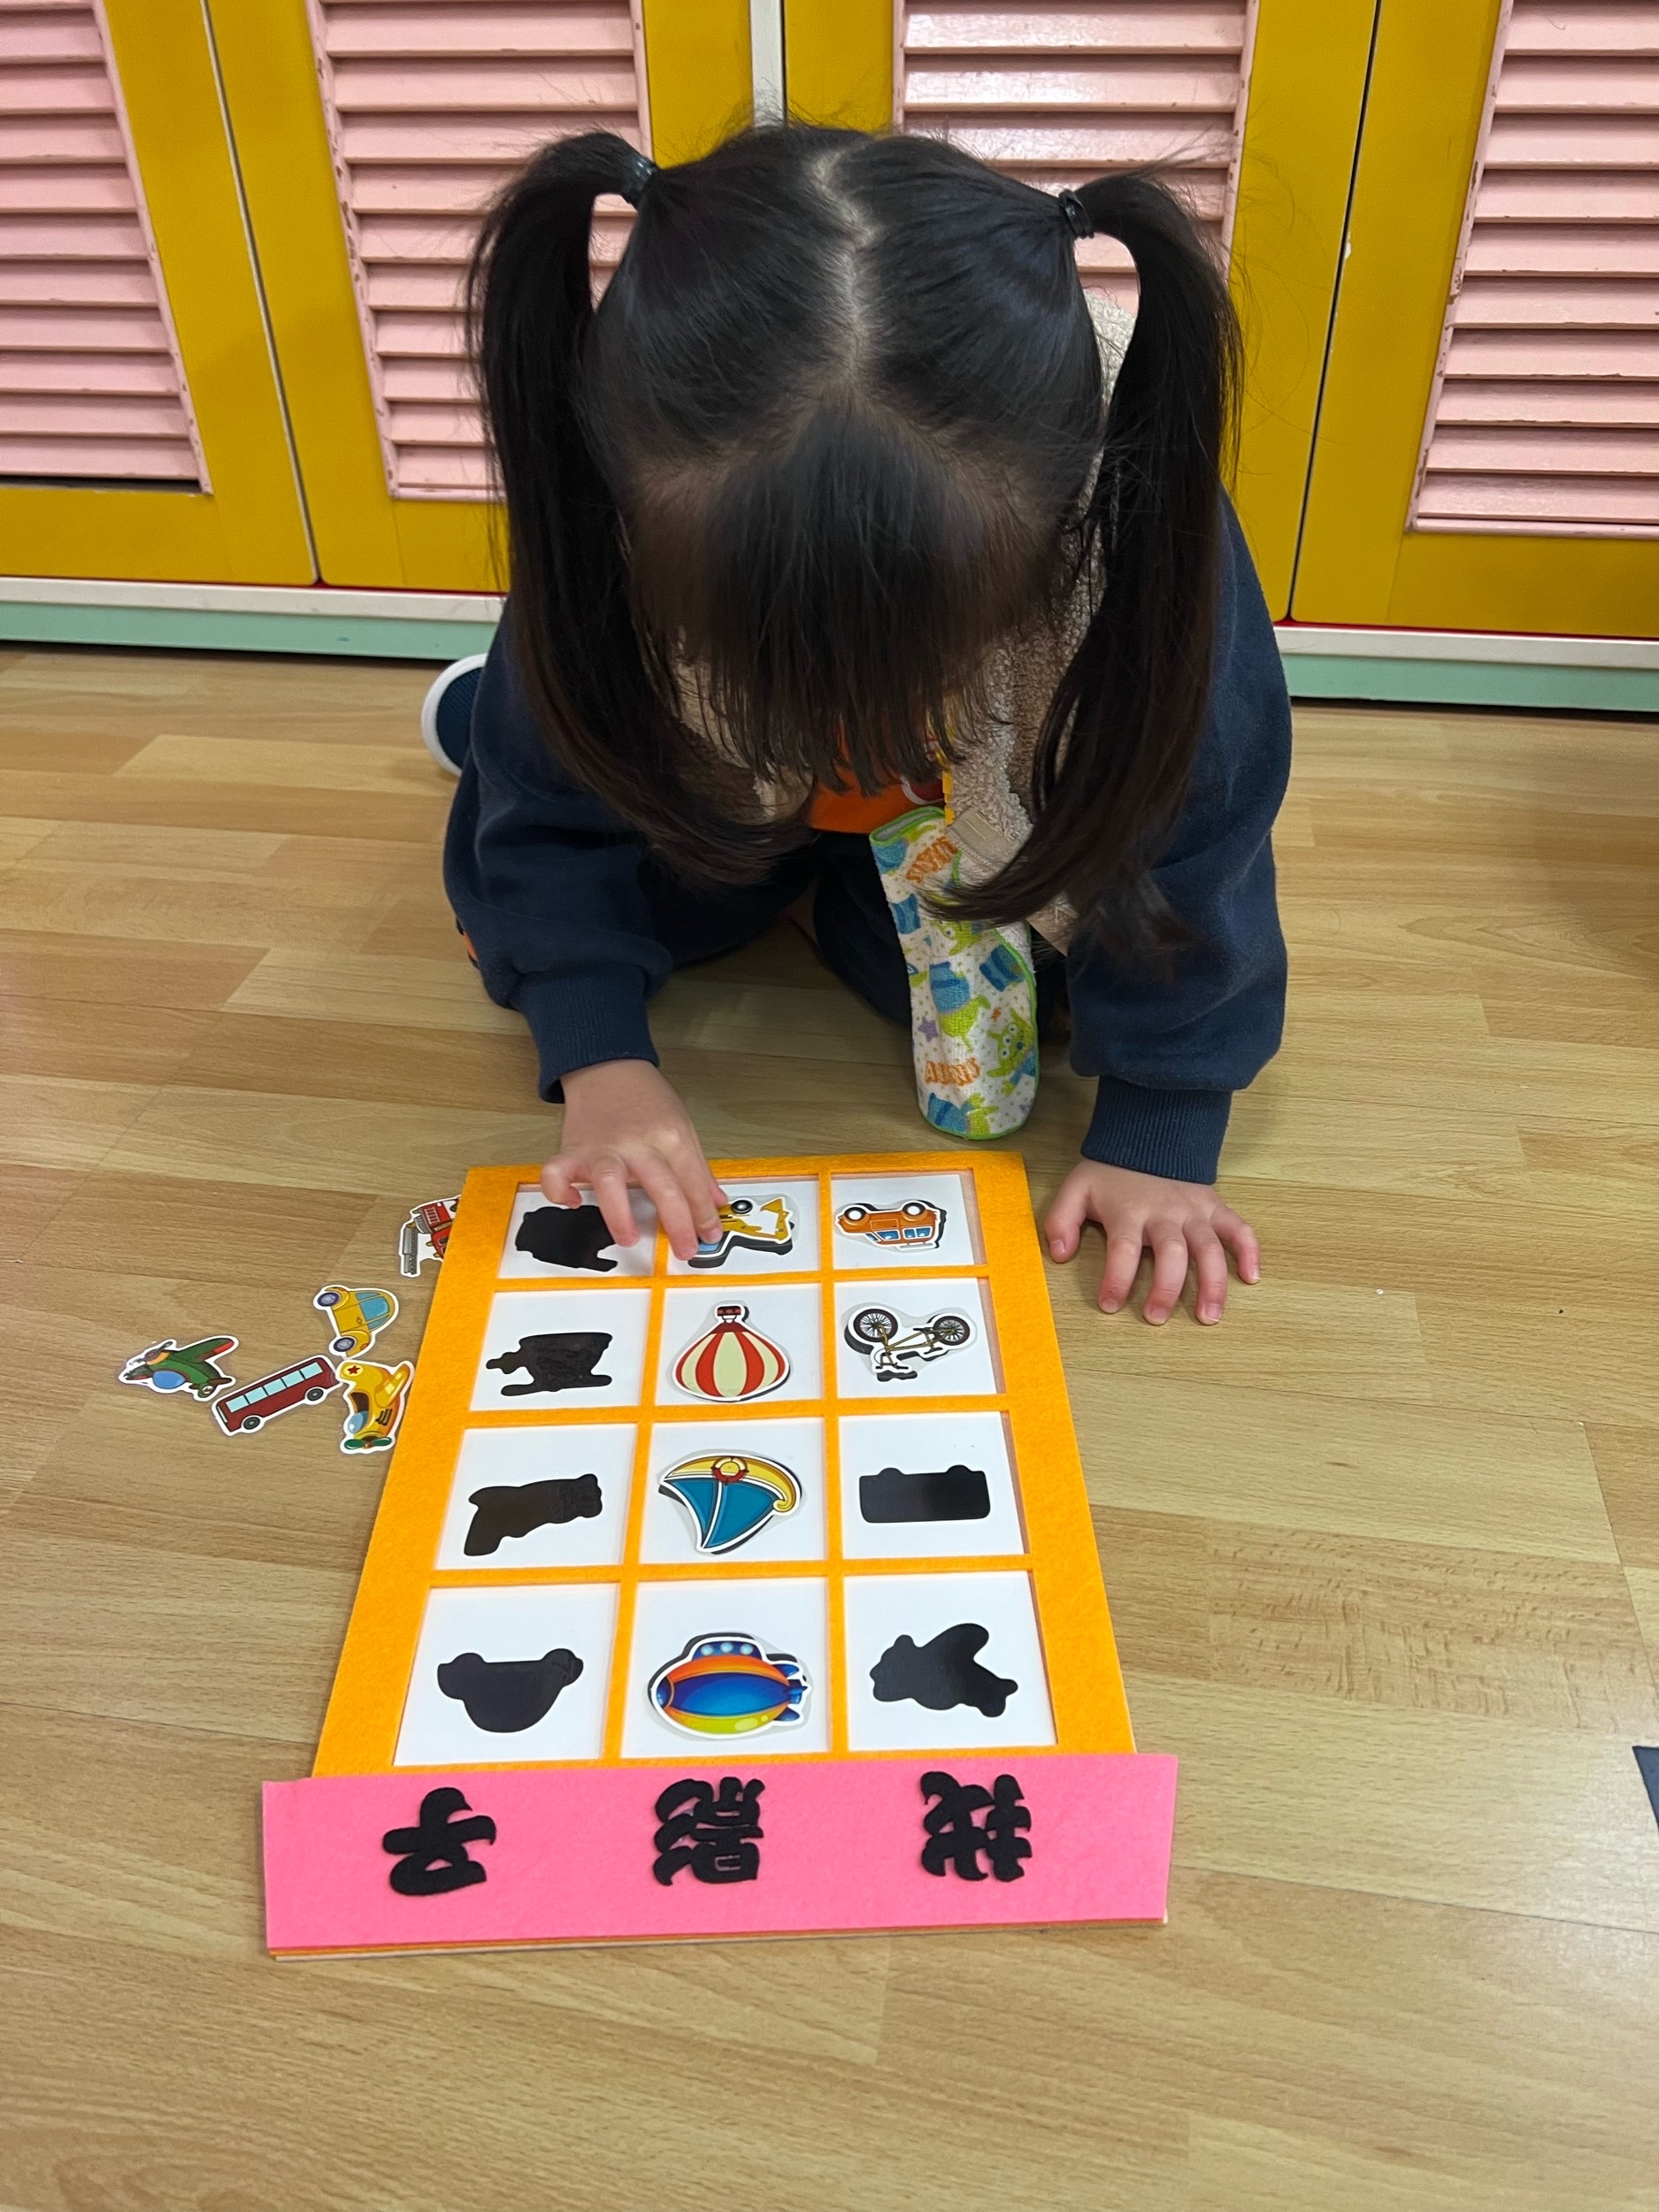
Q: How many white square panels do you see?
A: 12